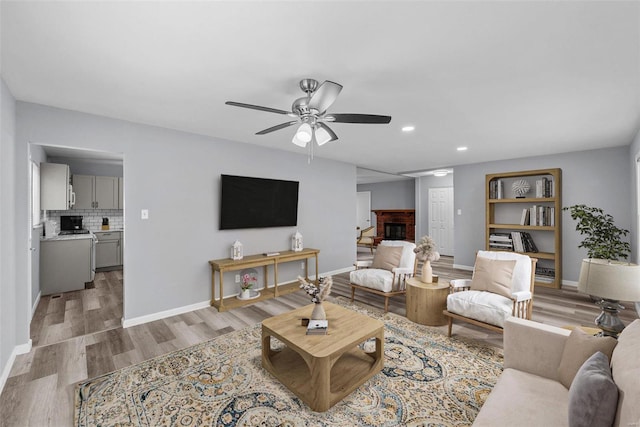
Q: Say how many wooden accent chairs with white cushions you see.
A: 2